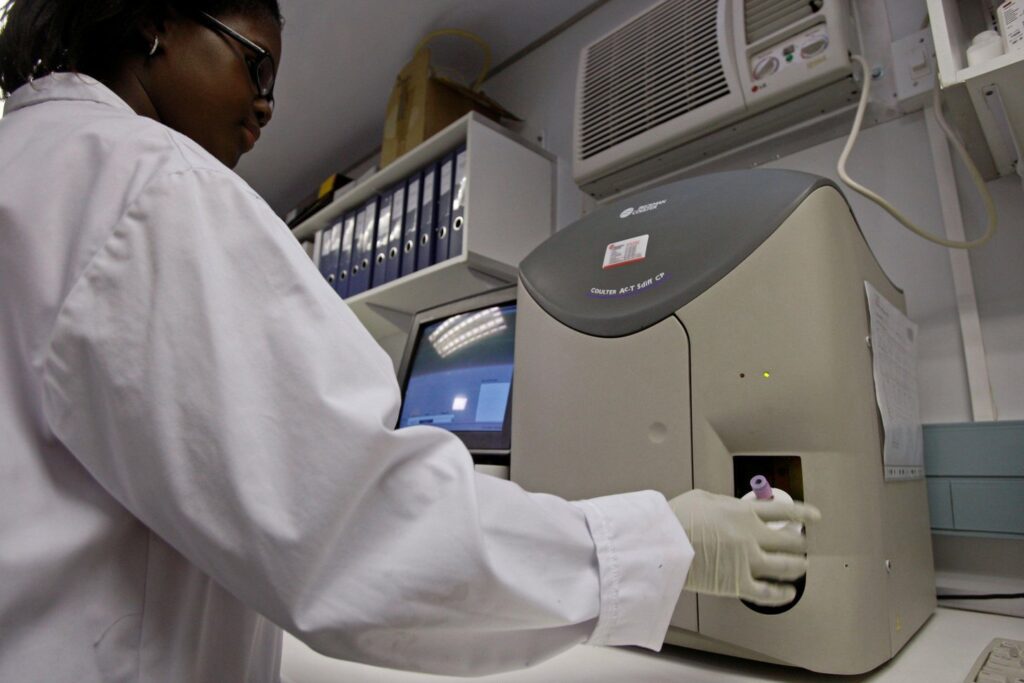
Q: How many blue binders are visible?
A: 11